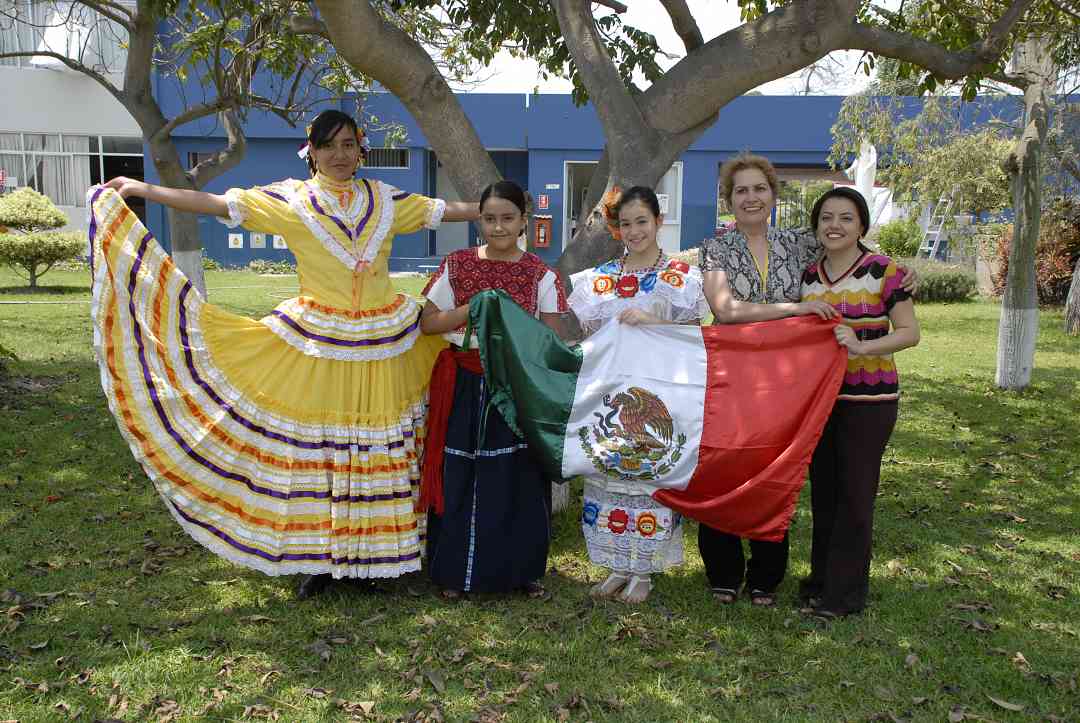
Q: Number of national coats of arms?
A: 1